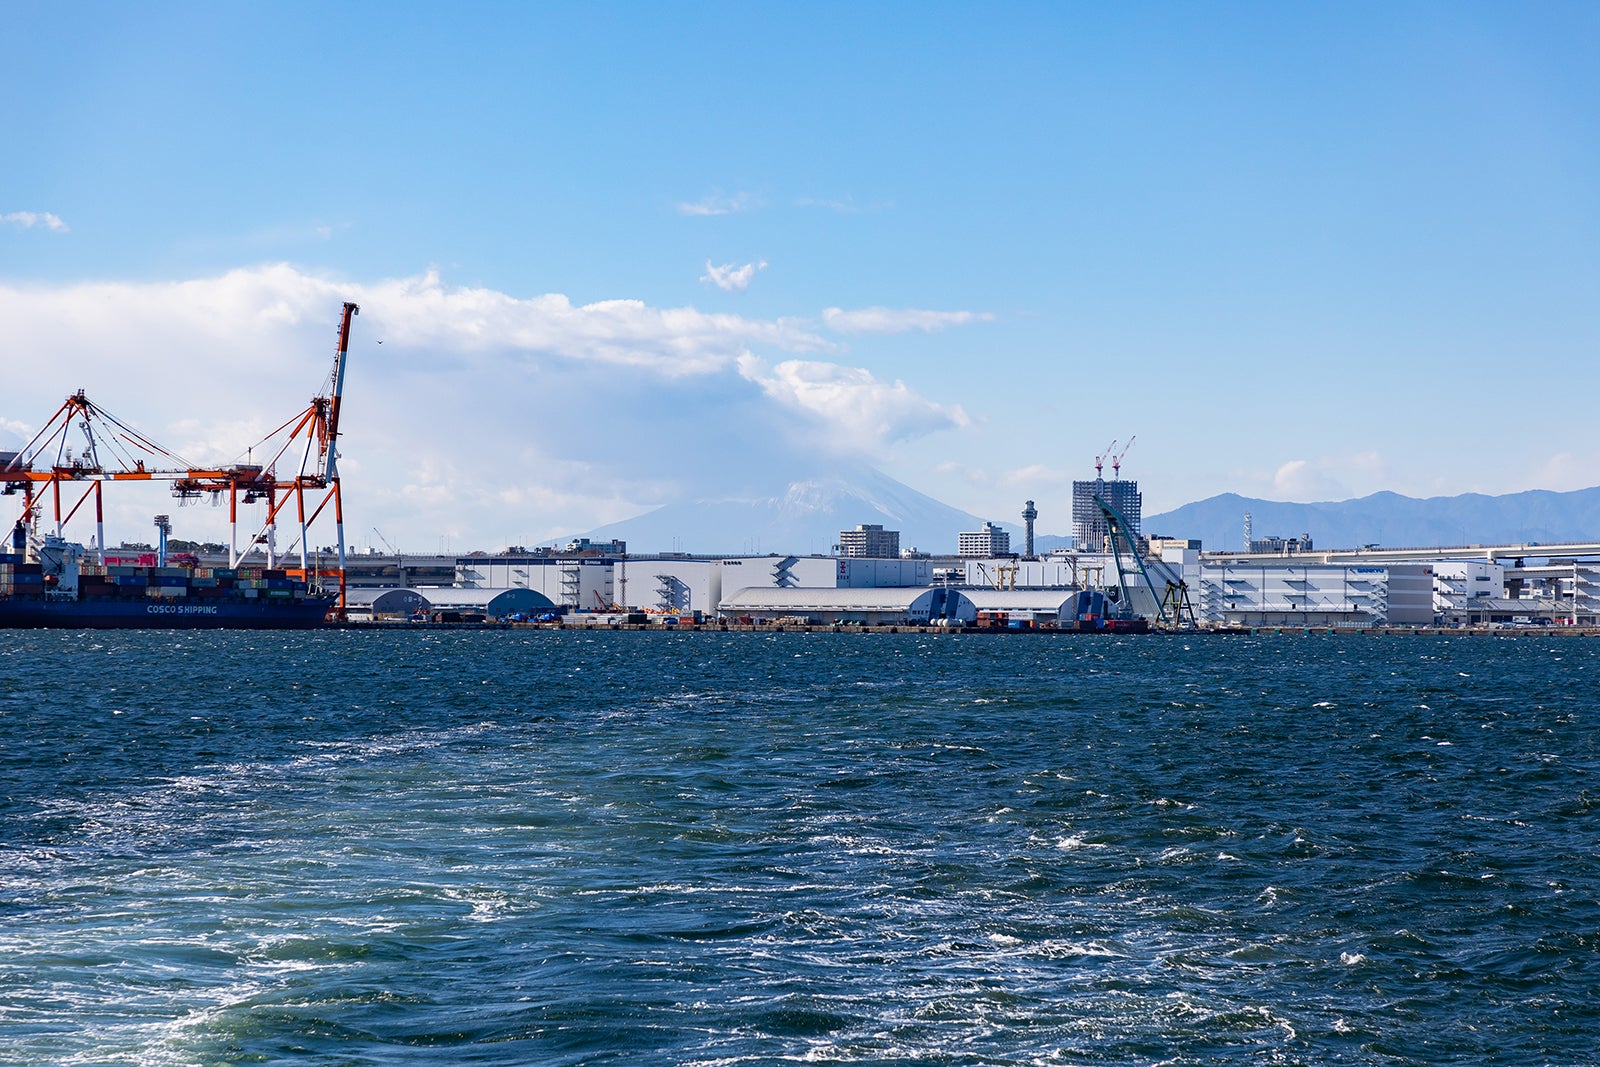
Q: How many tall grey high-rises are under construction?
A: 1